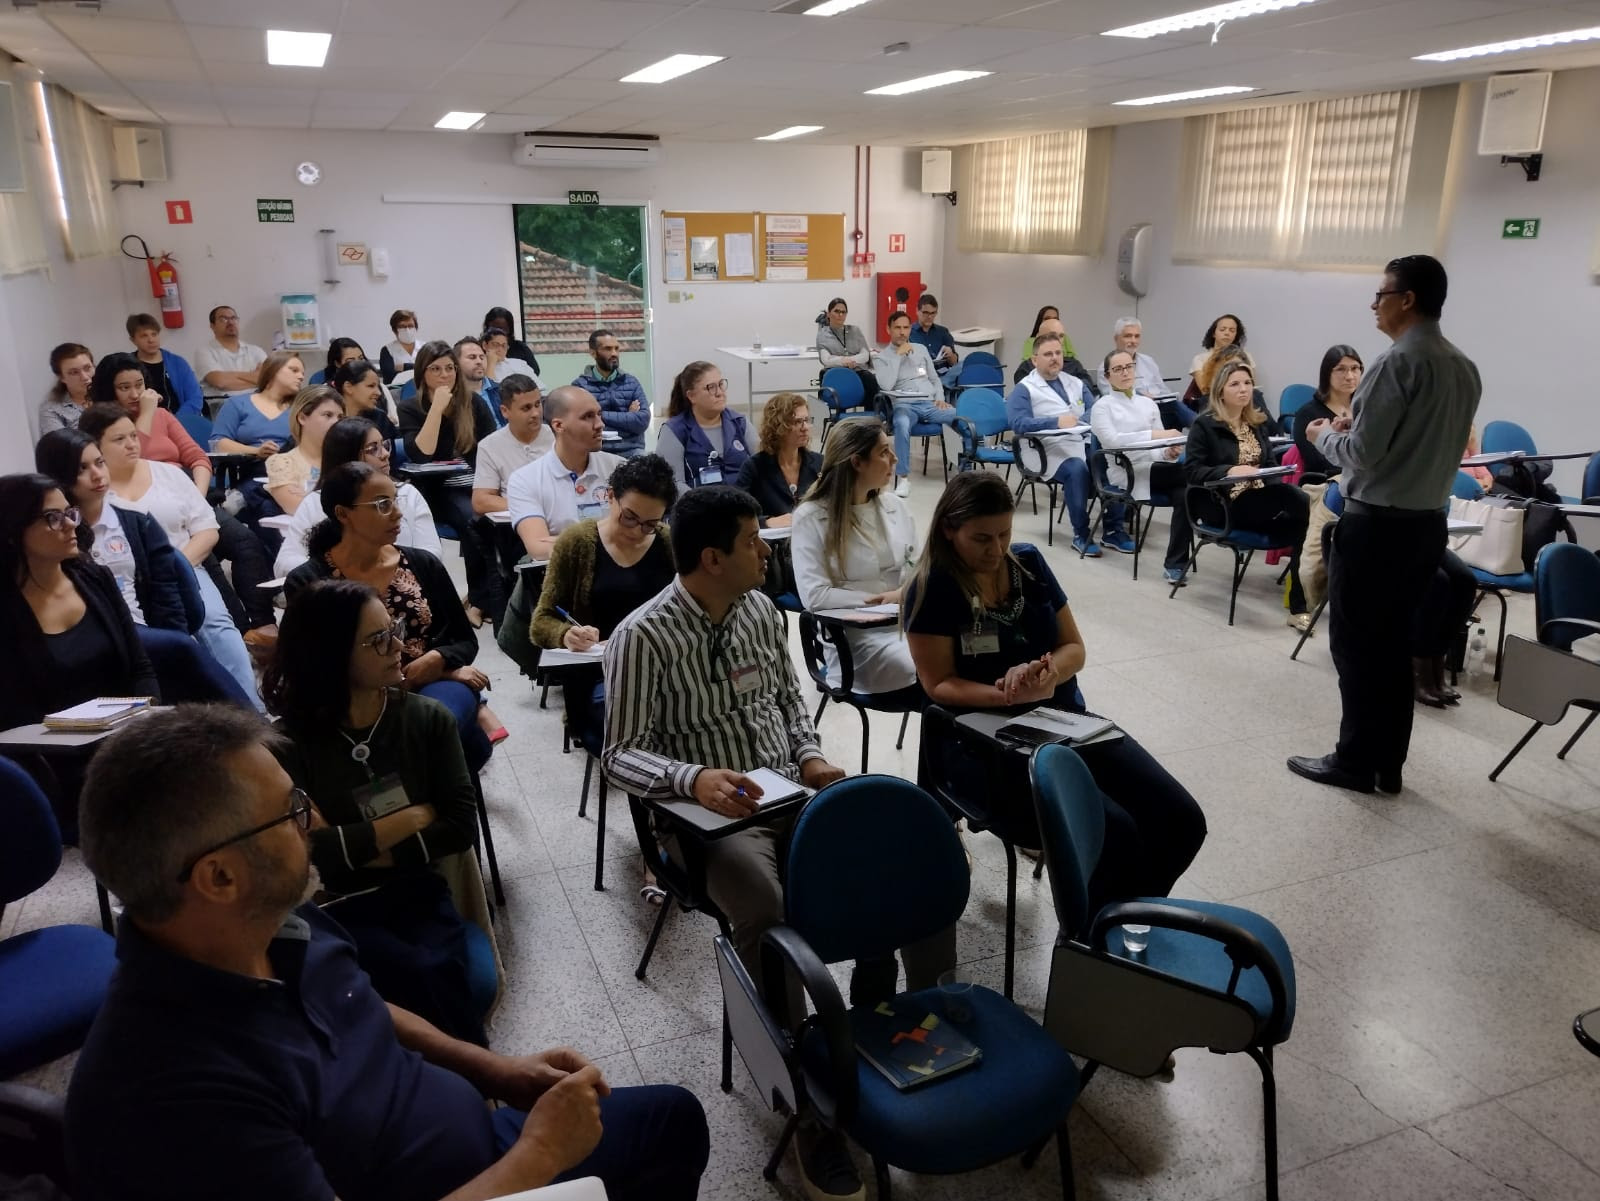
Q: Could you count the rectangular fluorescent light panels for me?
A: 9